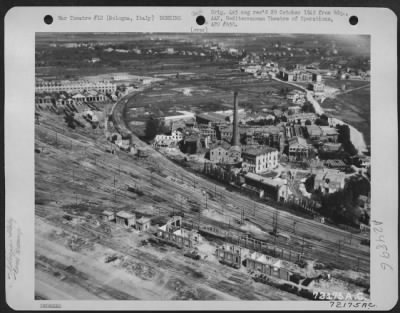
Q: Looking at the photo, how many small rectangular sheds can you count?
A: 3